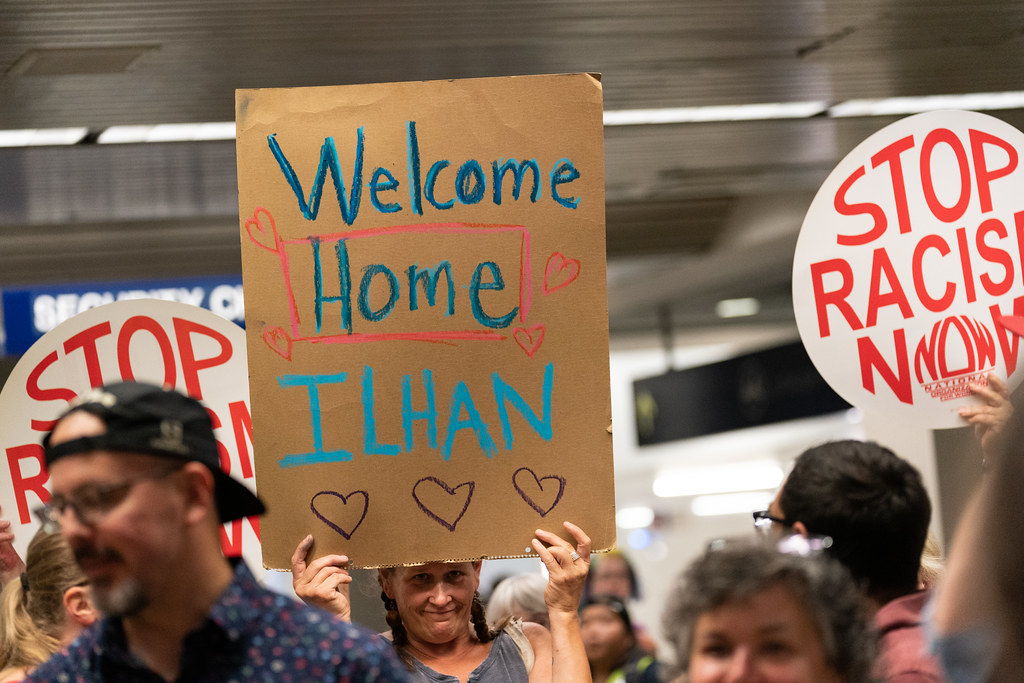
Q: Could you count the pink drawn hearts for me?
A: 4